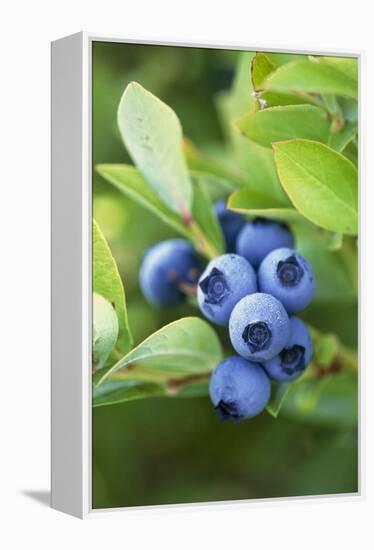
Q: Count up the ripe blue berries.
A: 8